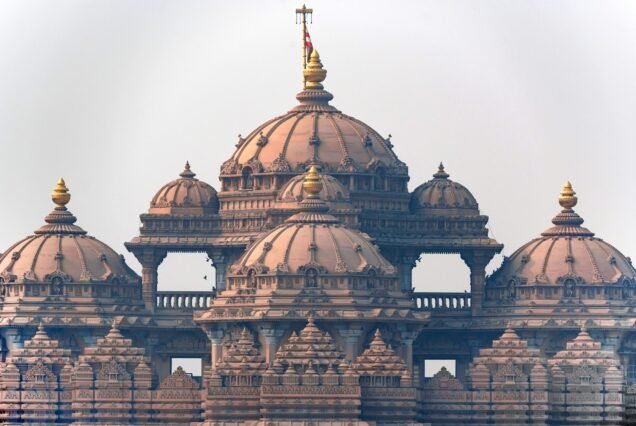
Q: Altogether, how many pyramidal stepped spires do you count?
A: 7